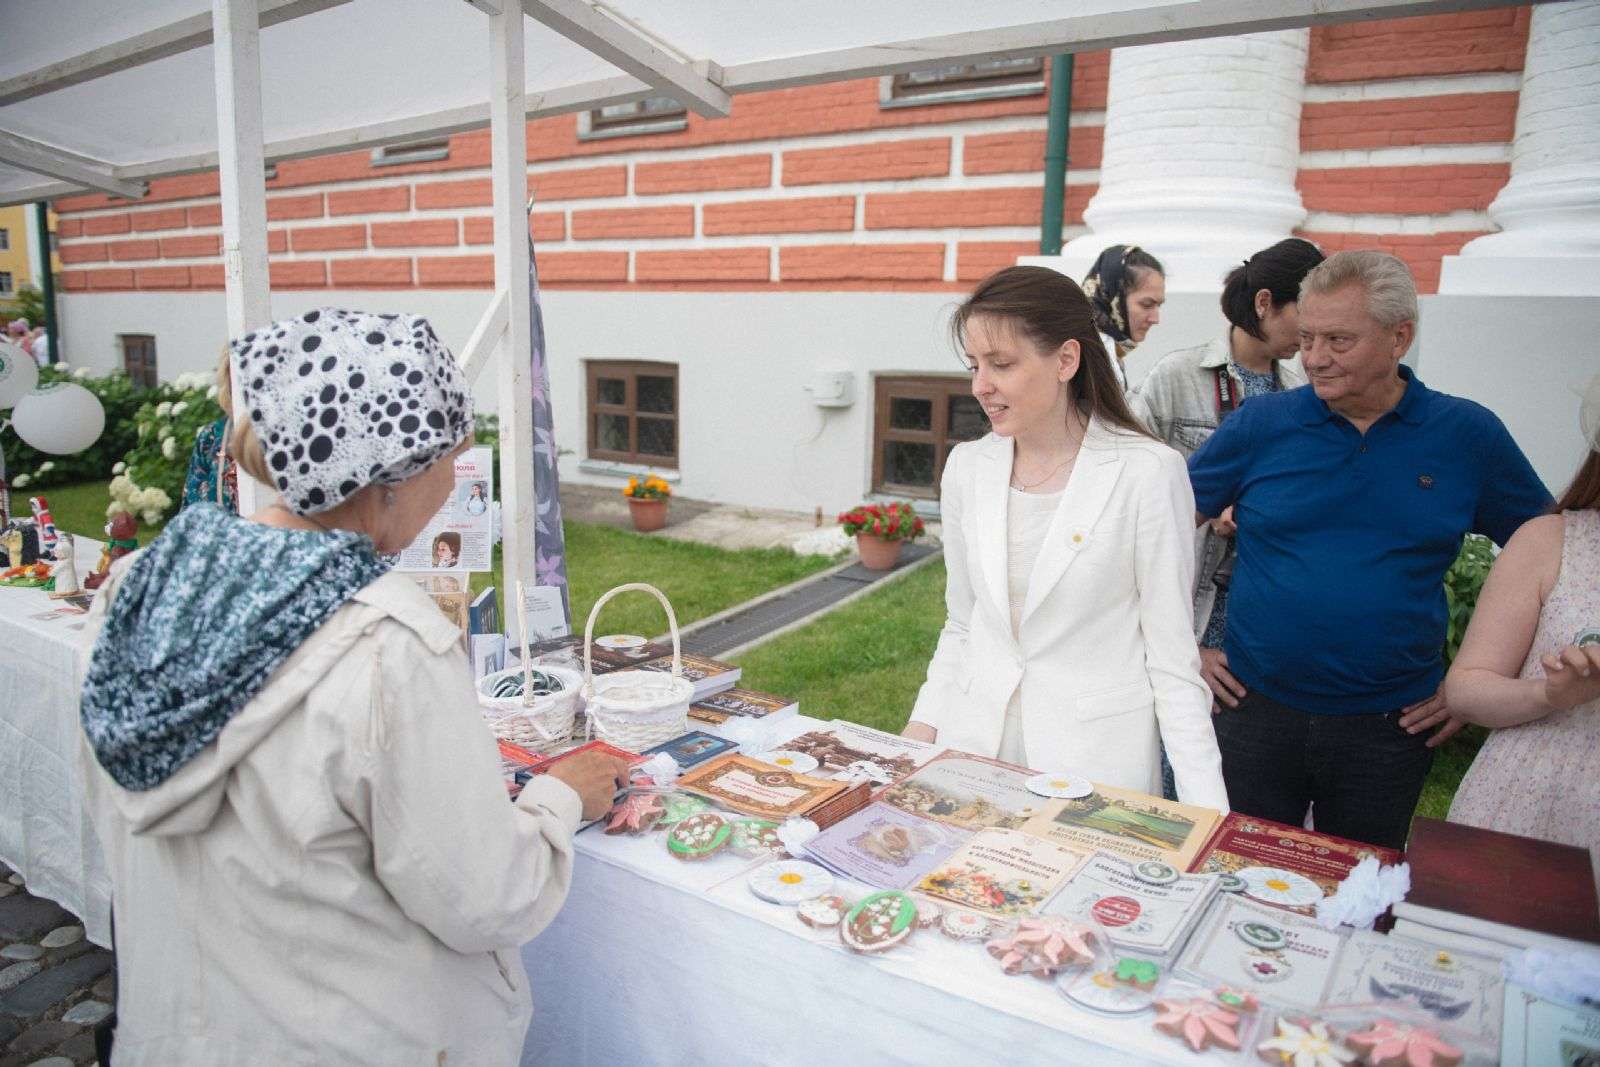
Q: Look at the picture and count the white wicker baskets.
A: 2